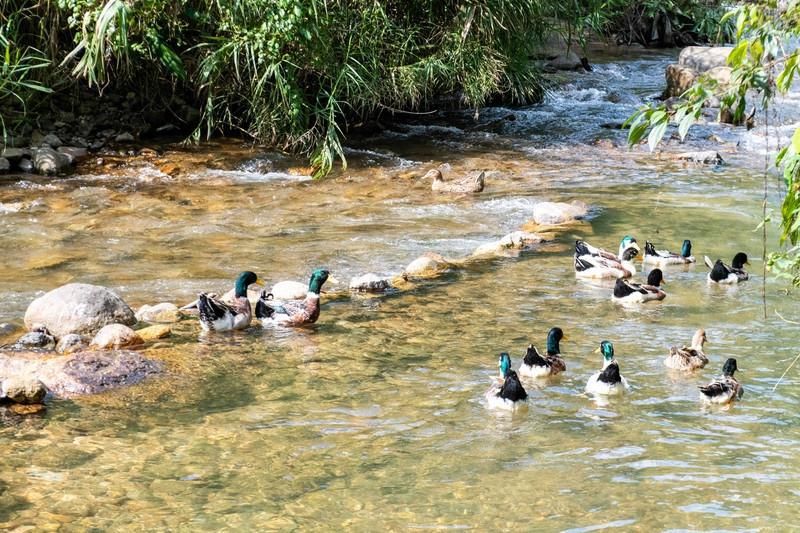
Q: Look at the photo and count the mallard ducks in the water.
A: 13